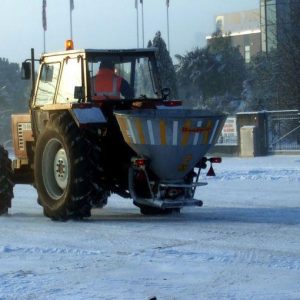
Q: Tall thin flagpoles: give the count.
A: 5